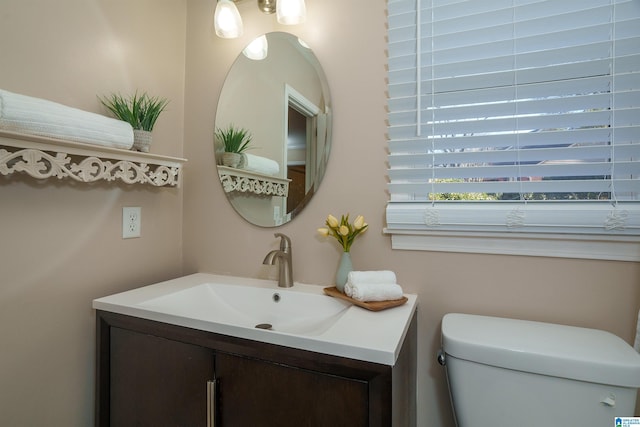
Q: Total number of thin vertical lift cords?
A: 3